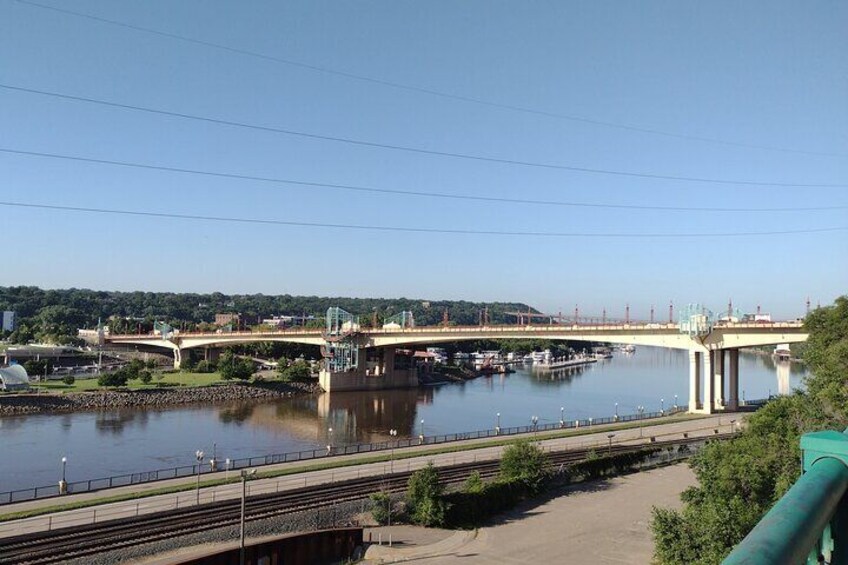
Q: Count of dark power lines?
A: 4